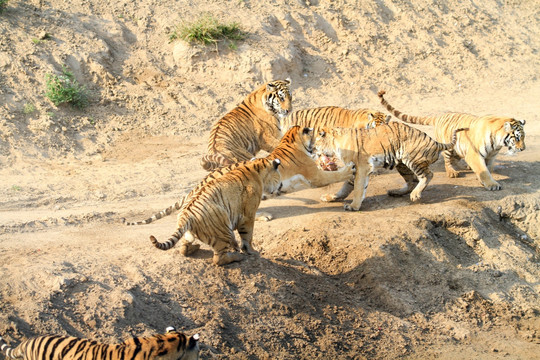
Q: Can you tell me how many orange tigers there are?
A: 7